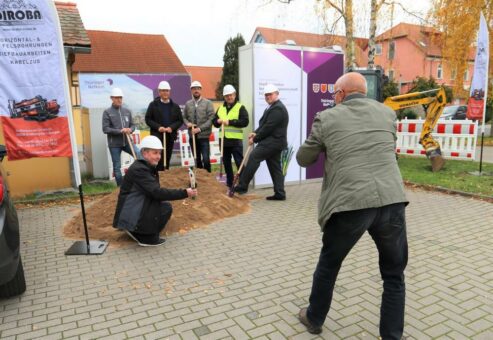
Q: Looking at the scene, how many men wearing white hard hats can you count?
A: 6